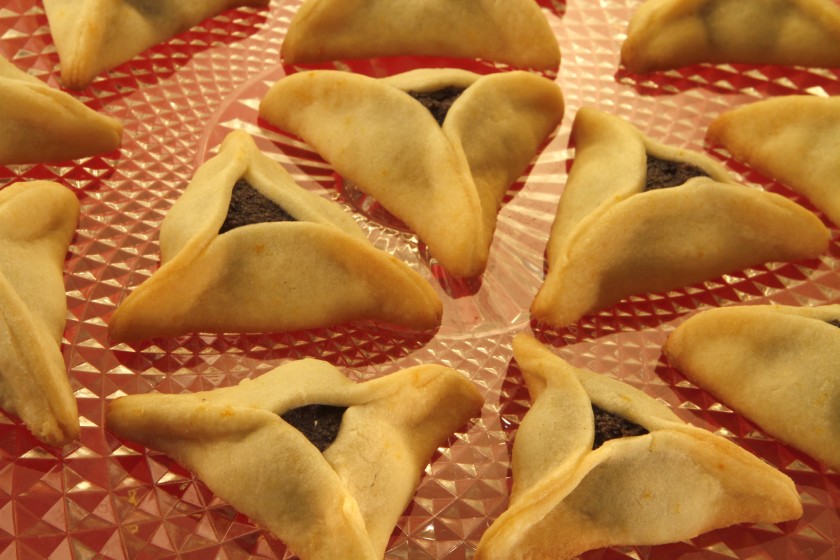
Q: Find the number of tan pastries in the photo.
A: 12